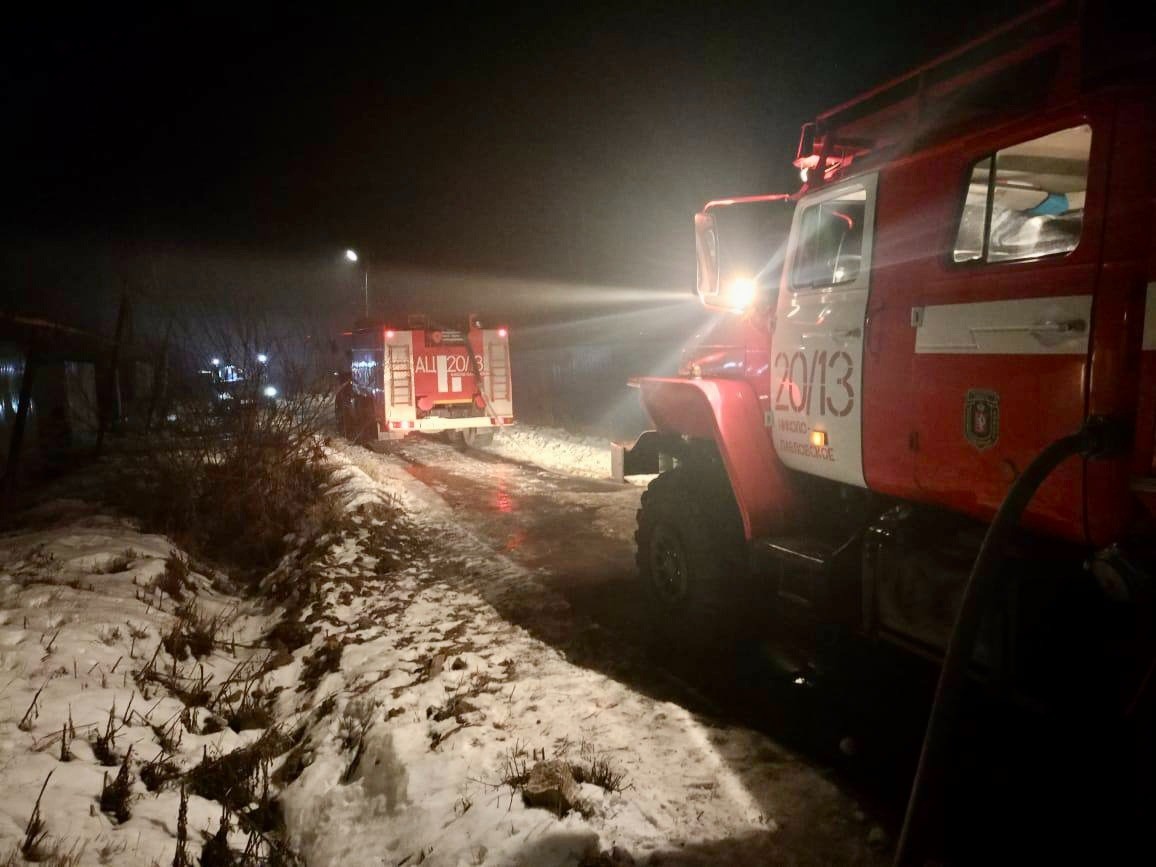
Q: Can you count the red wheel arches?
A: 1